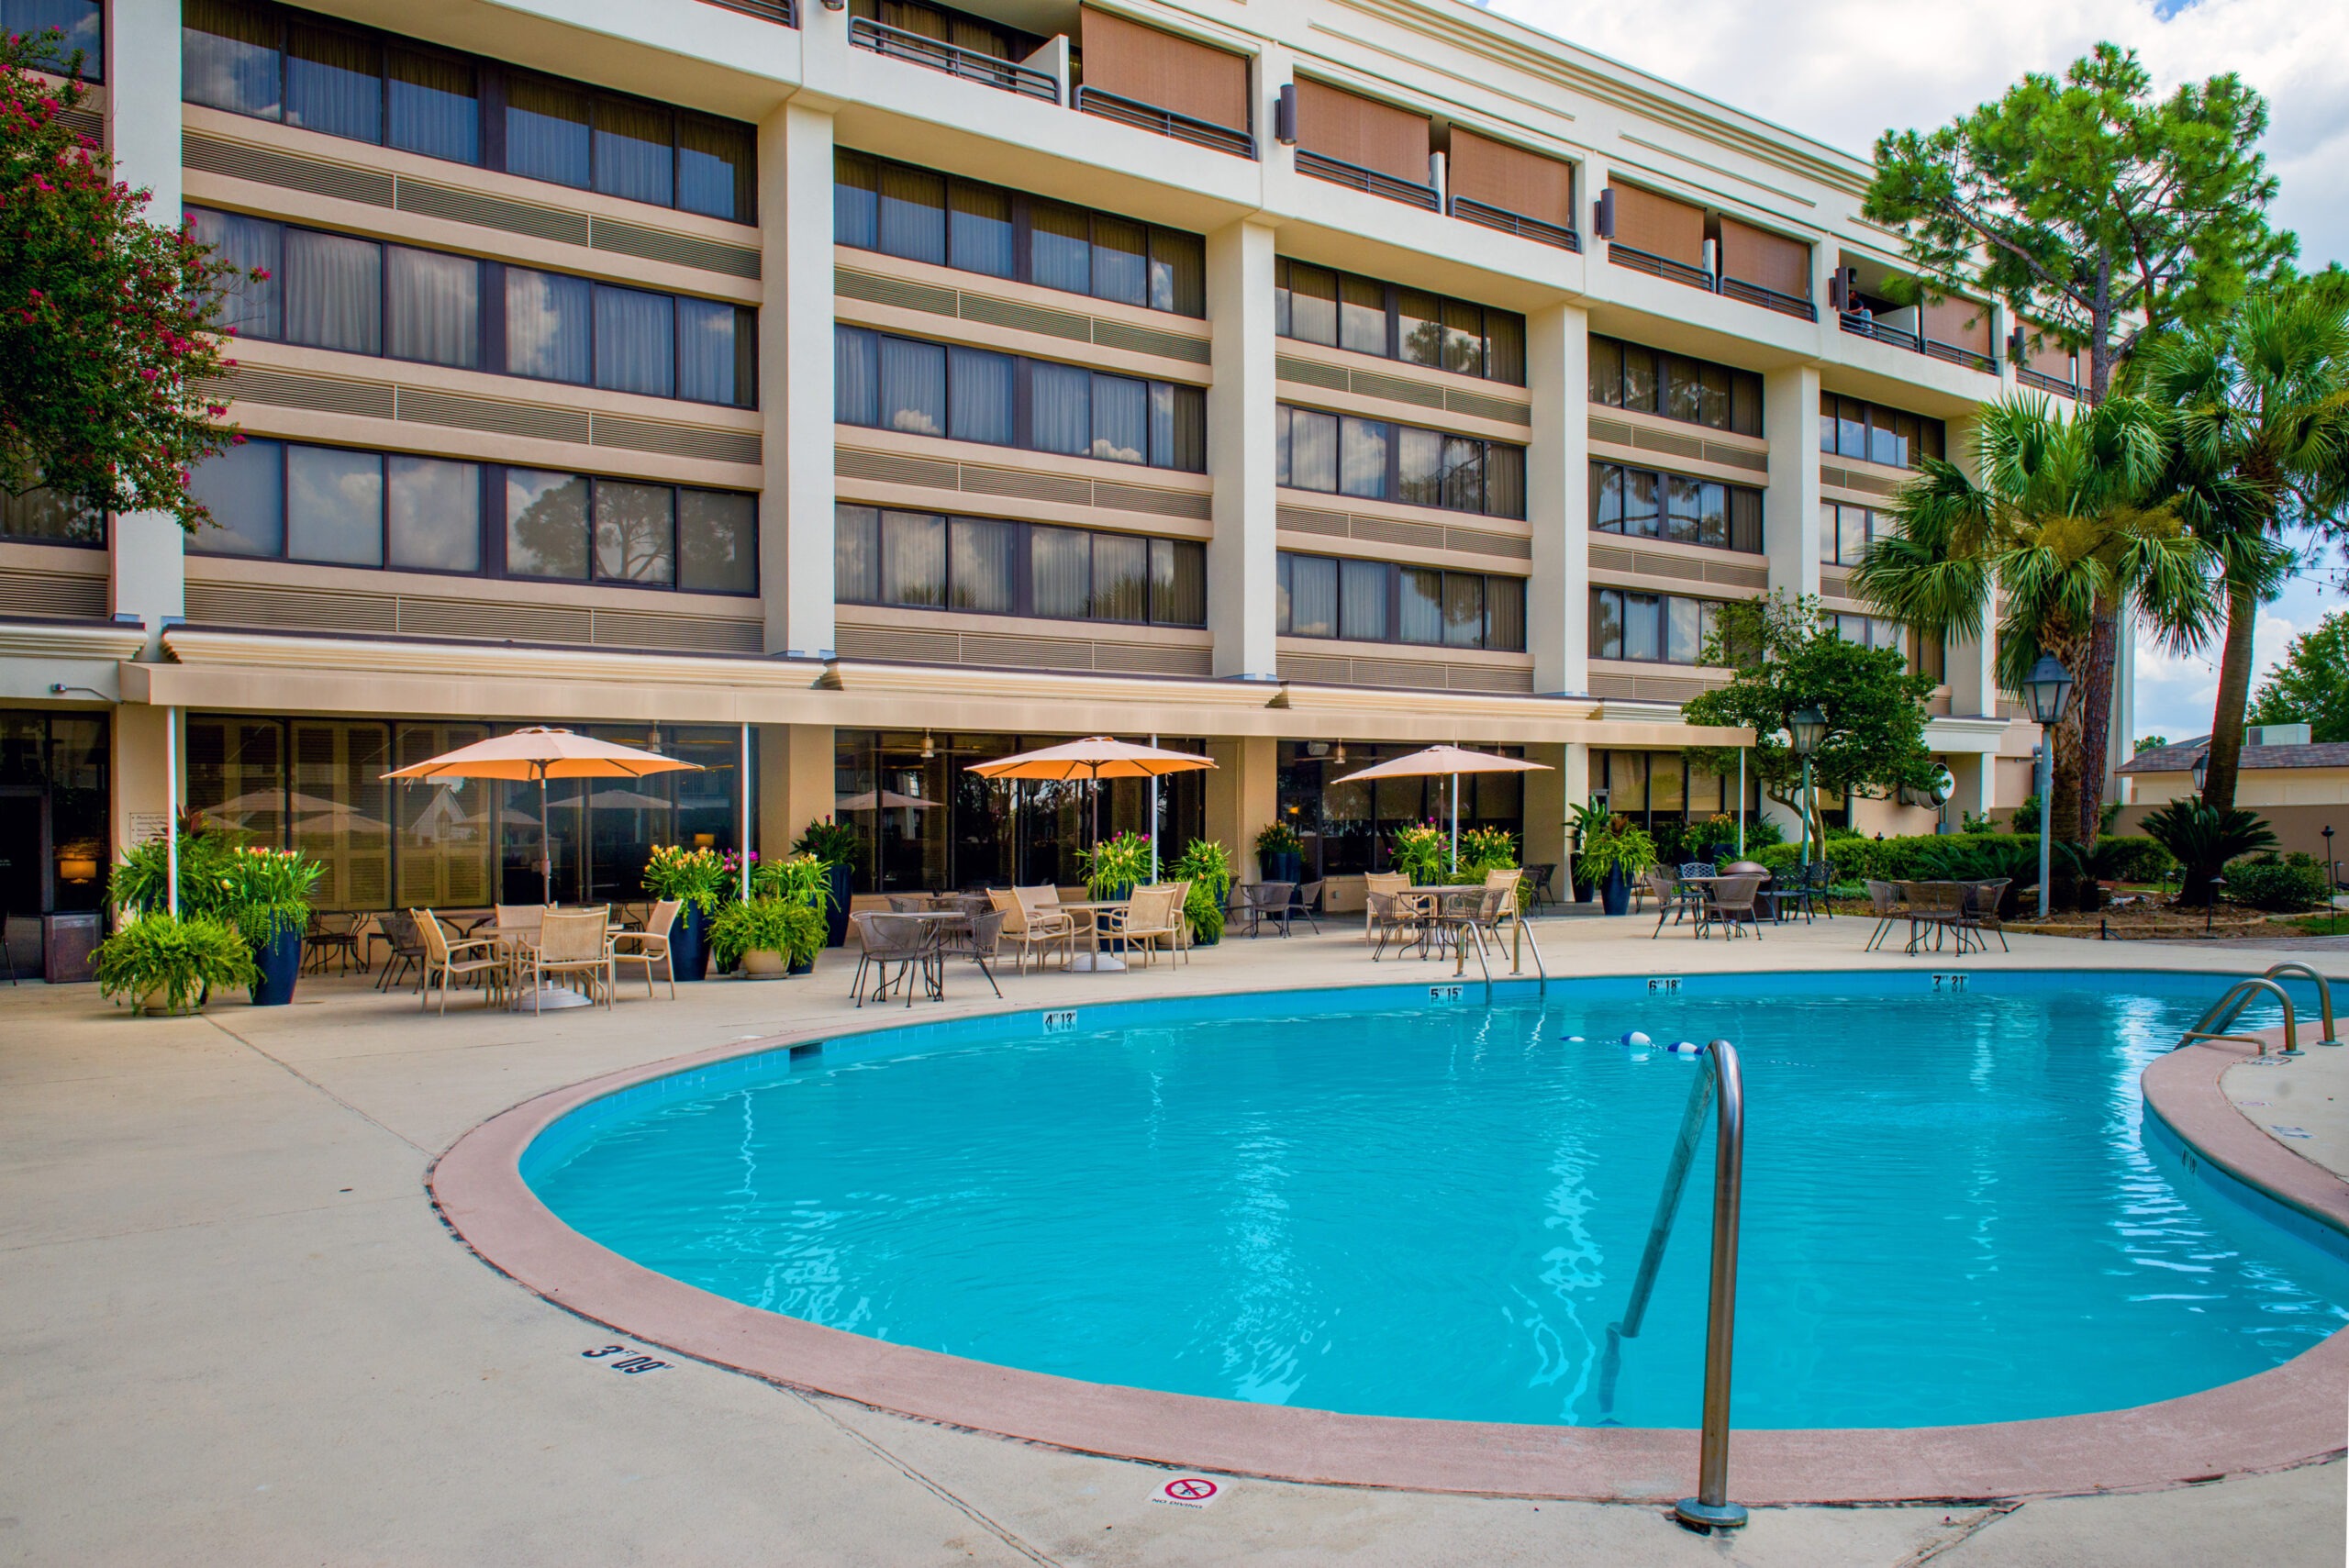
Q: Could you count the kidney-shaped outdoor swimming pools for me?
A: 1